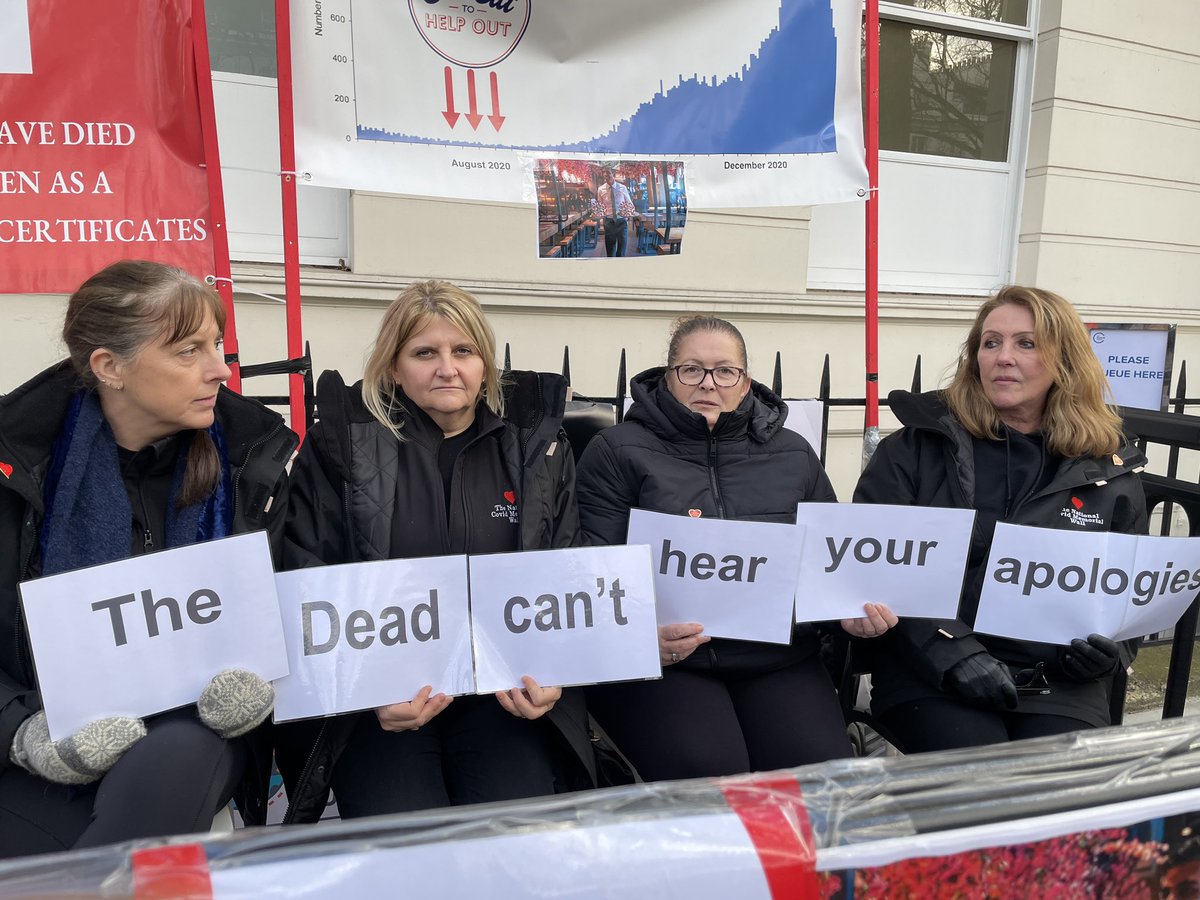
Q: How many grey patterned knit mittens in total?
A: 2